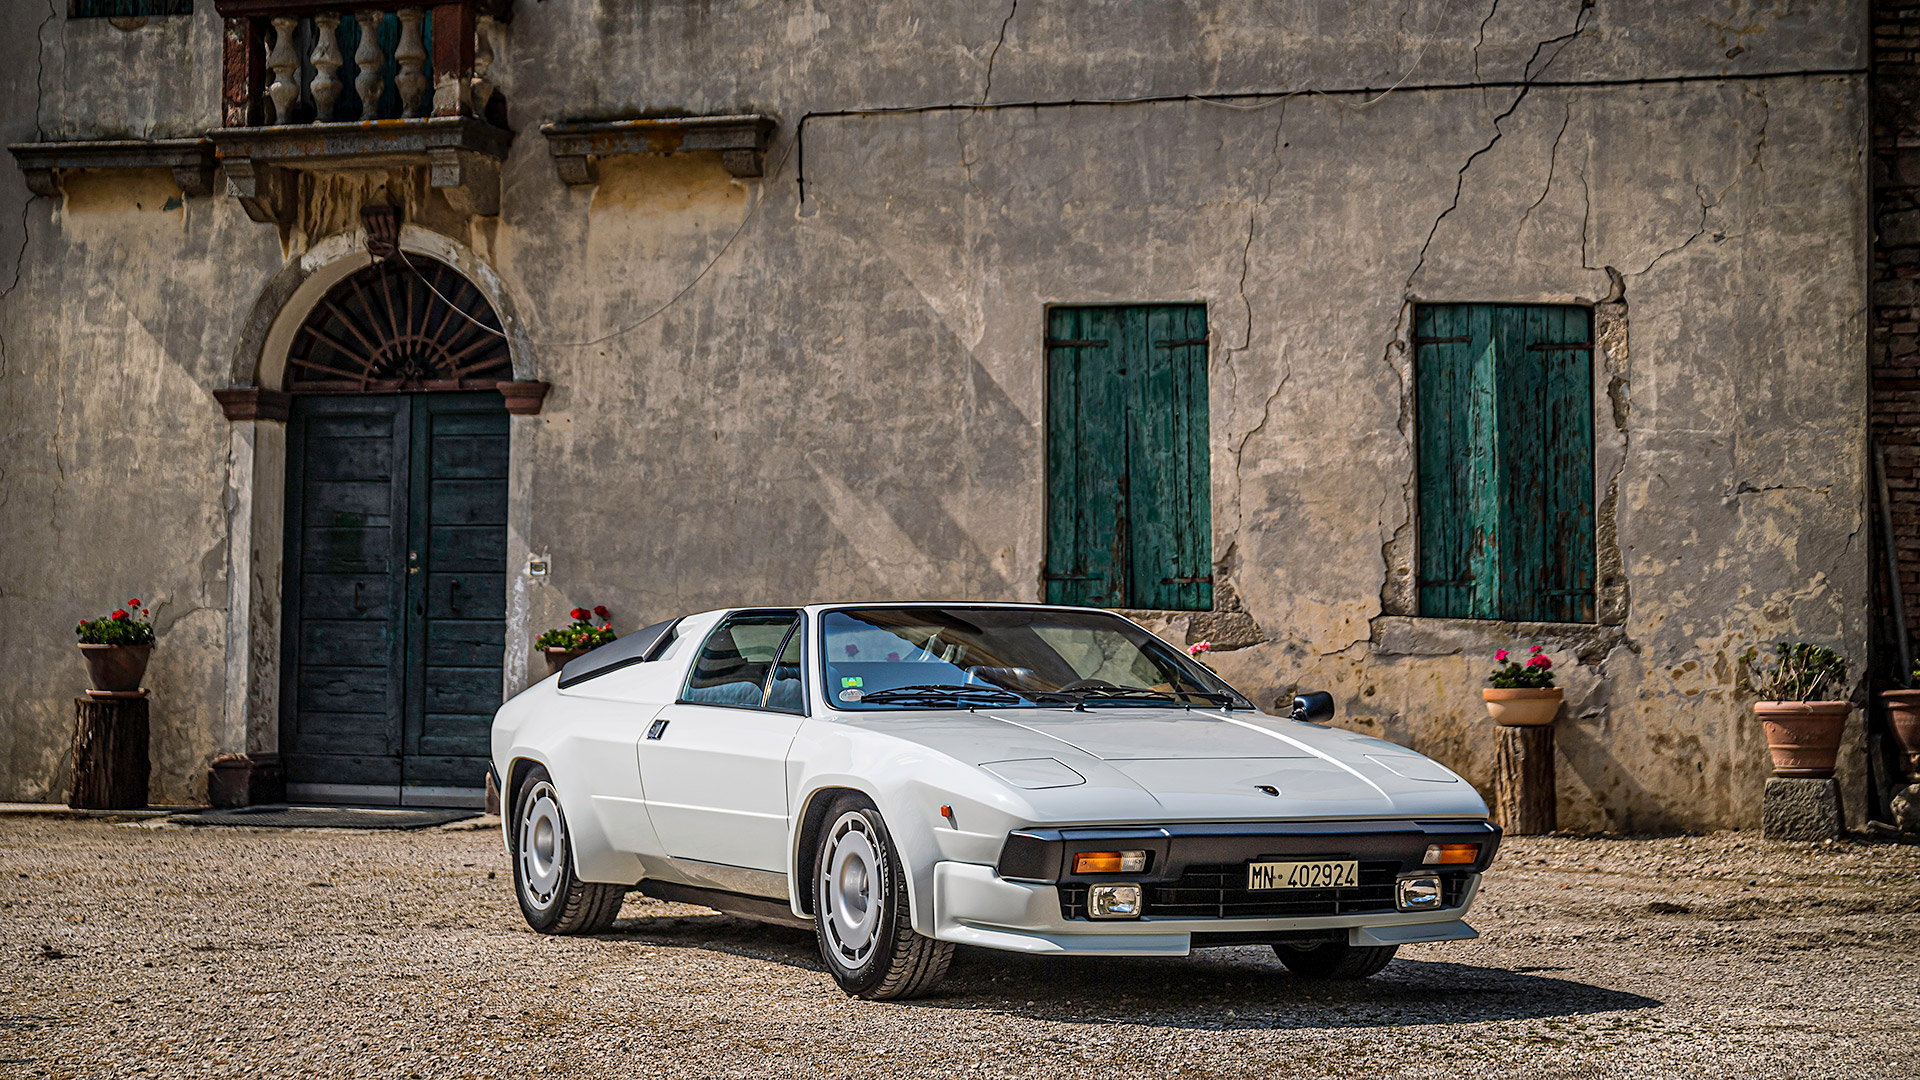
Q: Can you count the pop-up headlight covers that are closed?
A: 2